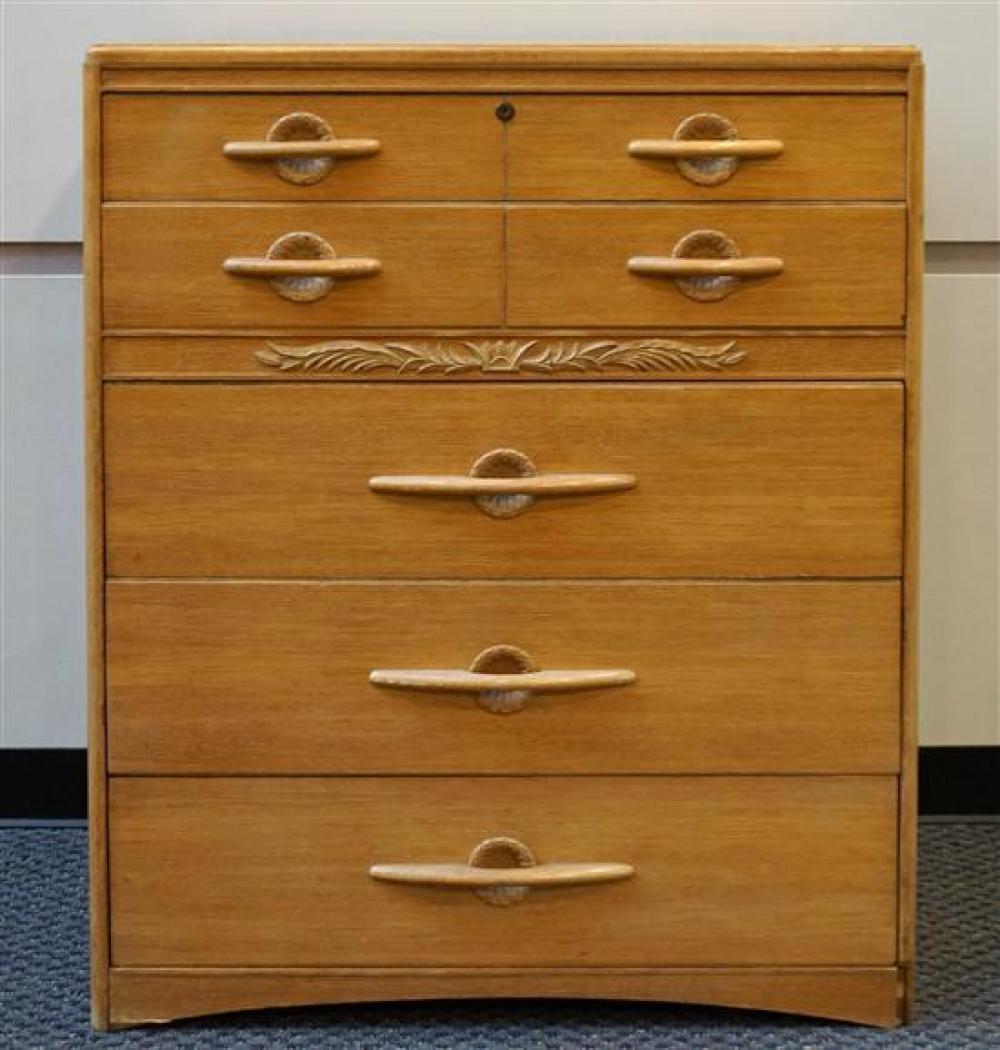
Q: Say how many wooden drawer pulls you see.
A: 7